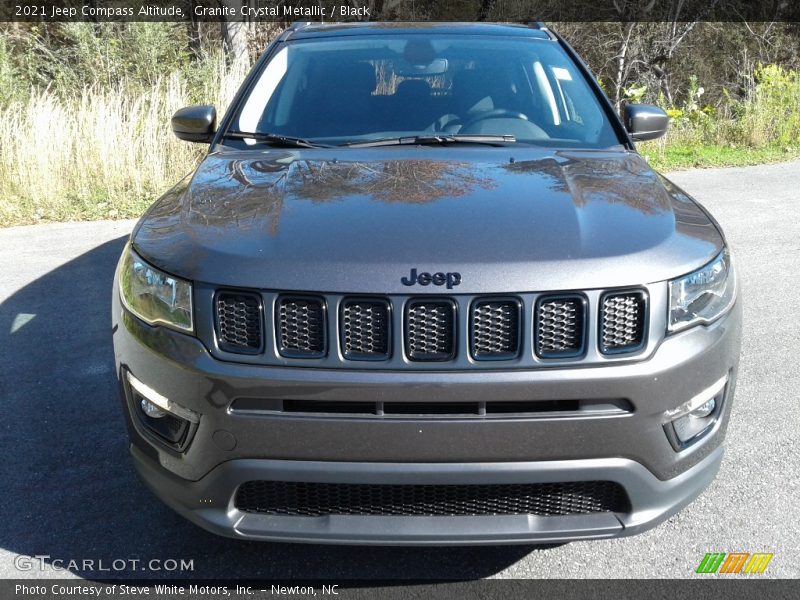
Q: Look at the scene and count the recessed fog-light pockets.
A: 2